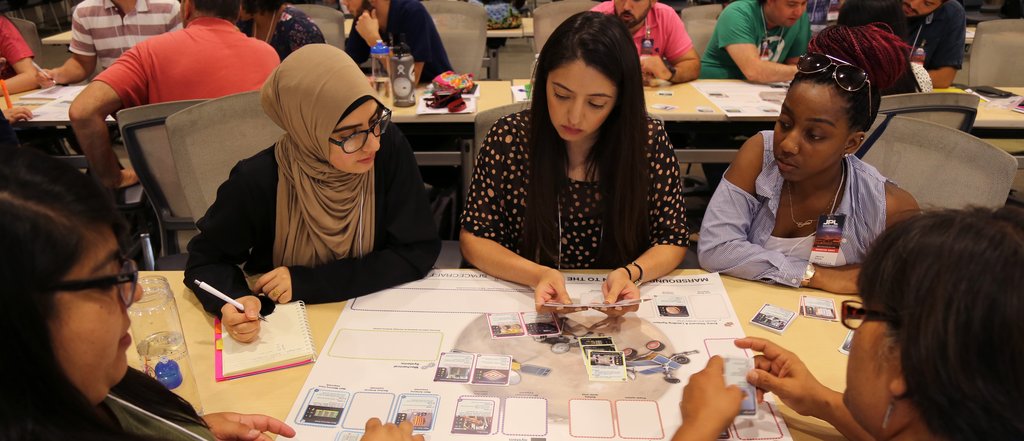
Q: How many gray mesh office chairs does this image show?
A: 11